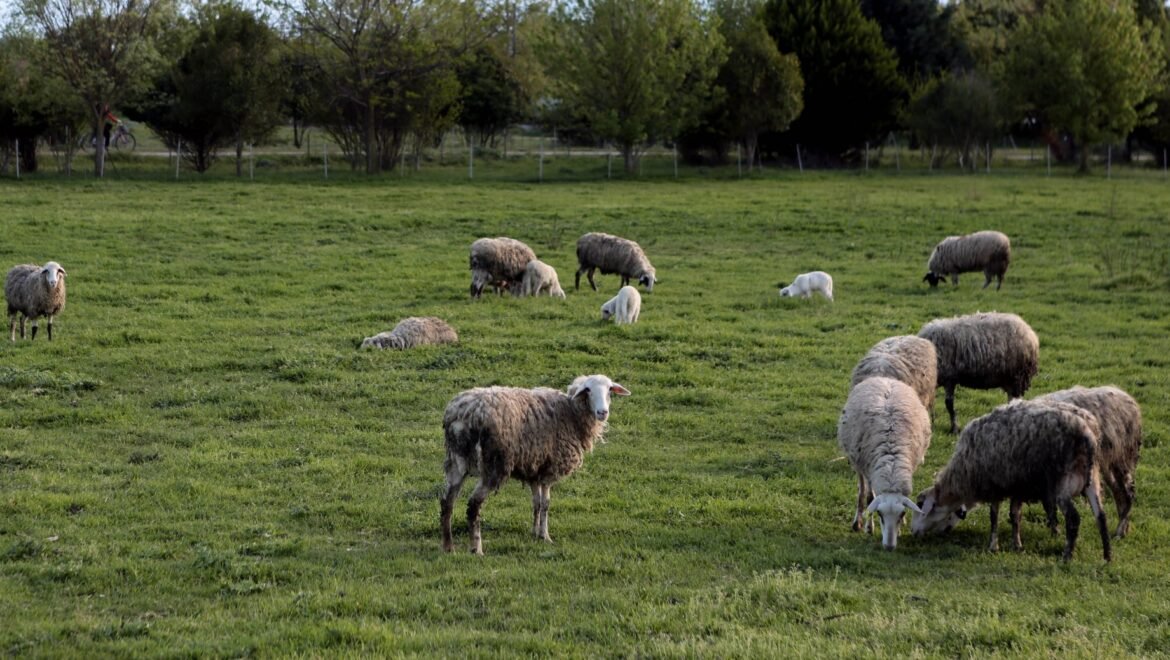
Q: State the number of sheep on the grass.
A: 14